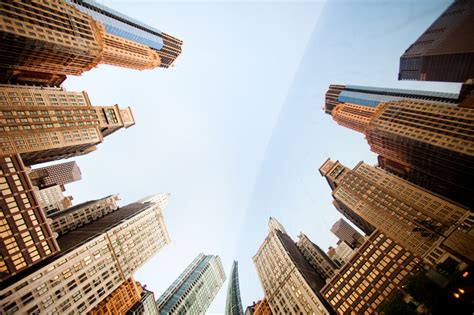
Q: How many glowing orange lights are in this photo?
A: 3